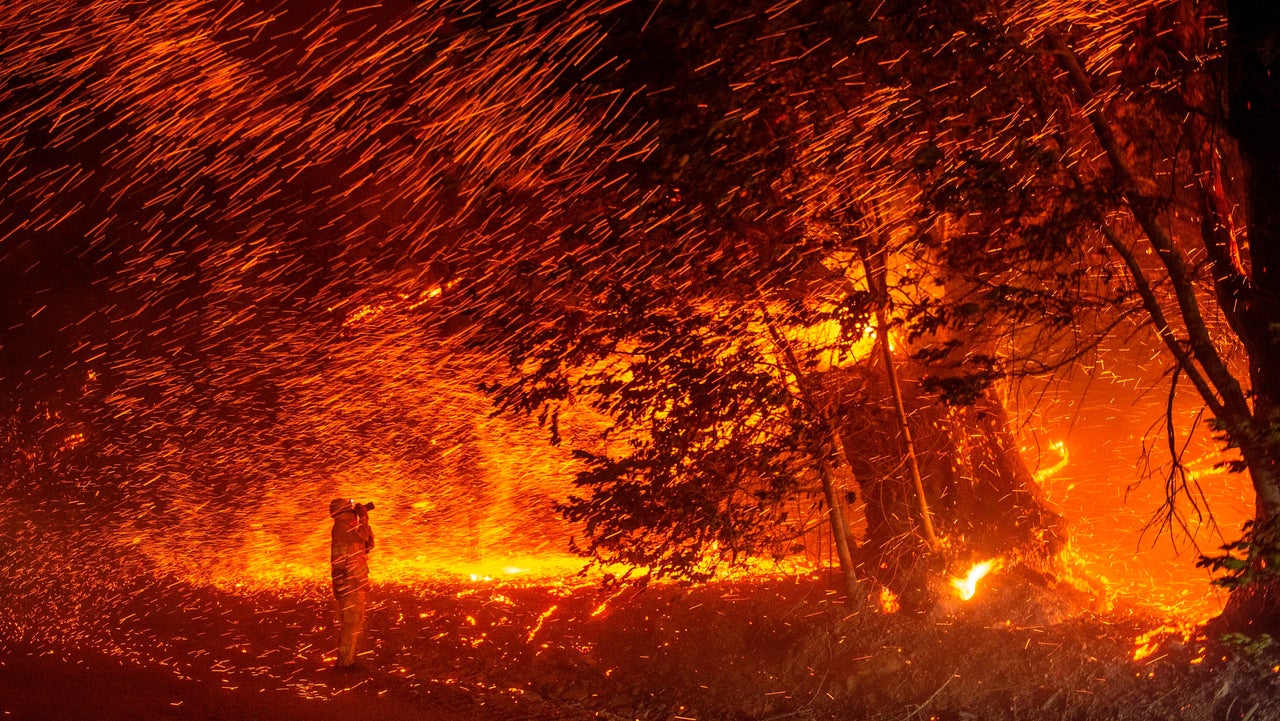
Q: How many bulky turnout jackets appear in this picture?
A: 1